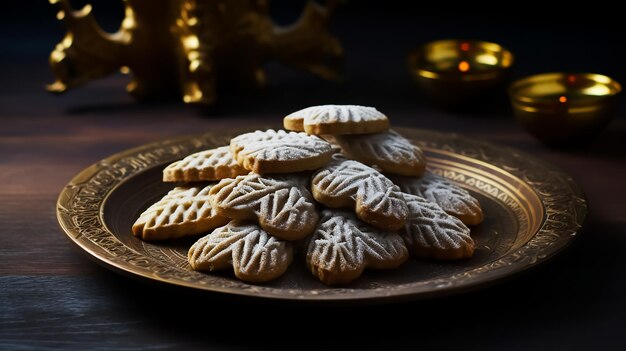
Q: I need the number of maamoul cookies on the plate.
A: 11